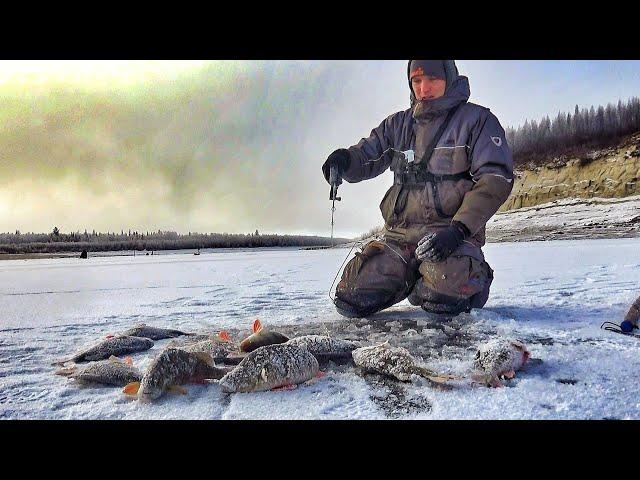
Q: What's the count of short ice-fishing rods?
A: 1